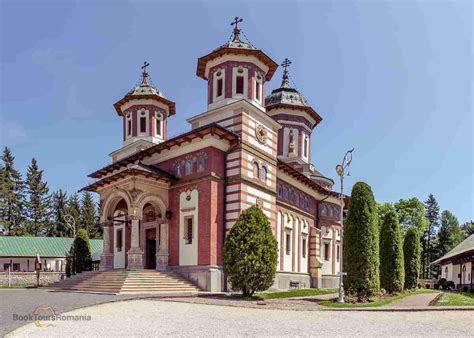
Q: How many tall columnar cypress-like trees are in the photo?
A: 3